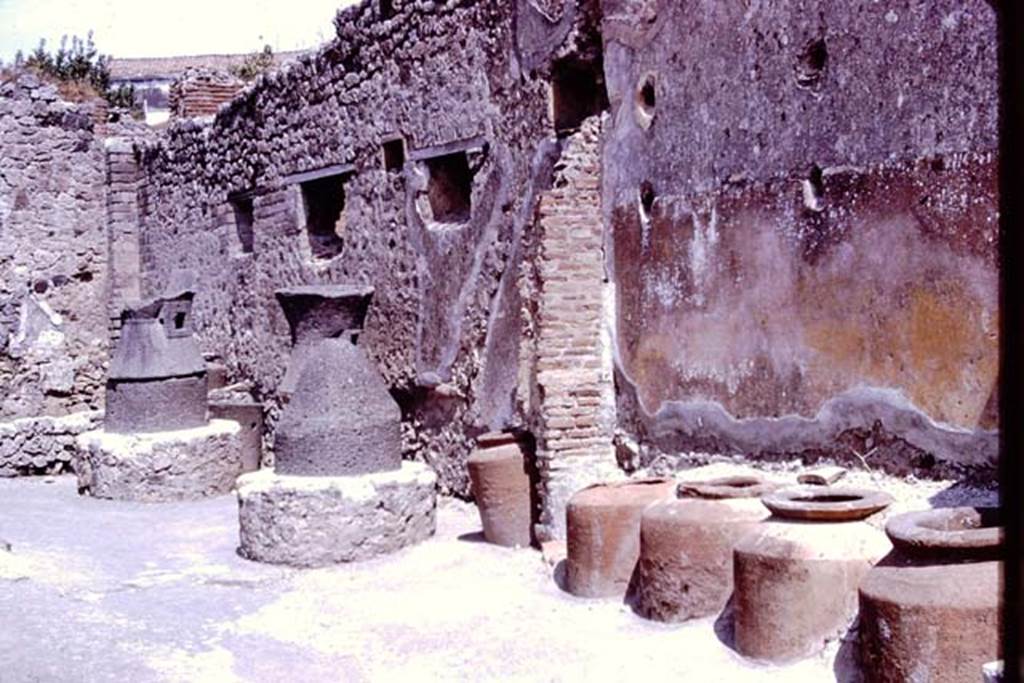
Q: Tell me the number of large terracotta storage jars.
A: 5